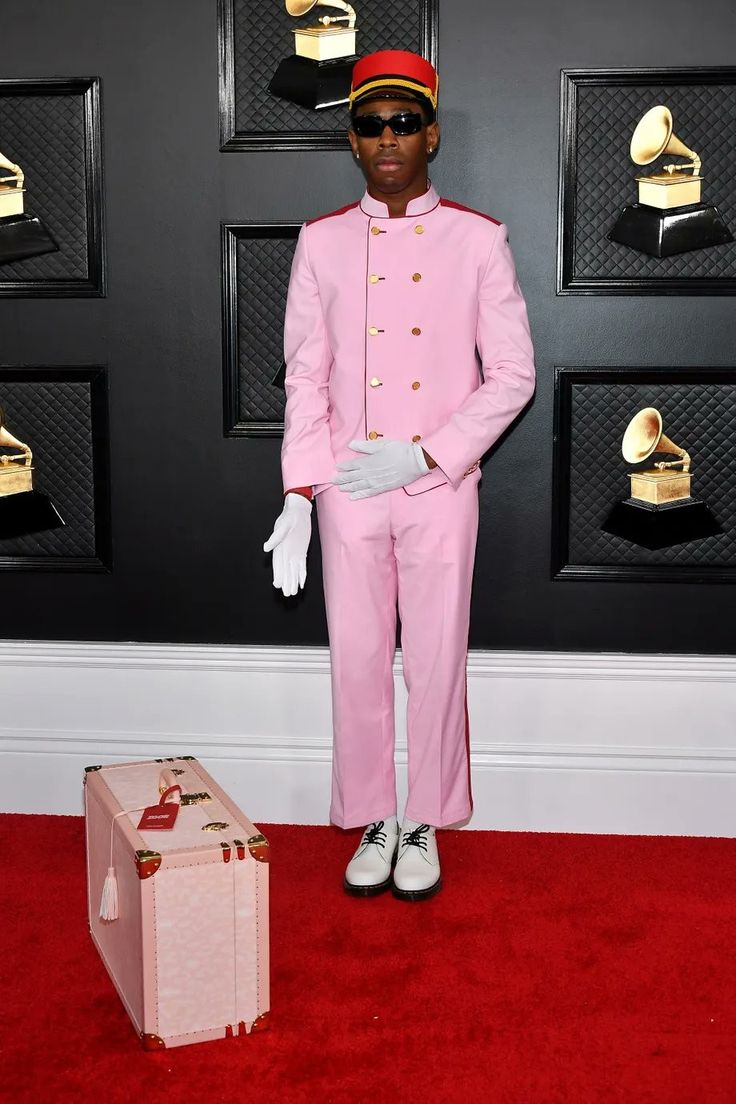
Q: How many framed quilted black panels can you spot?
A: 6